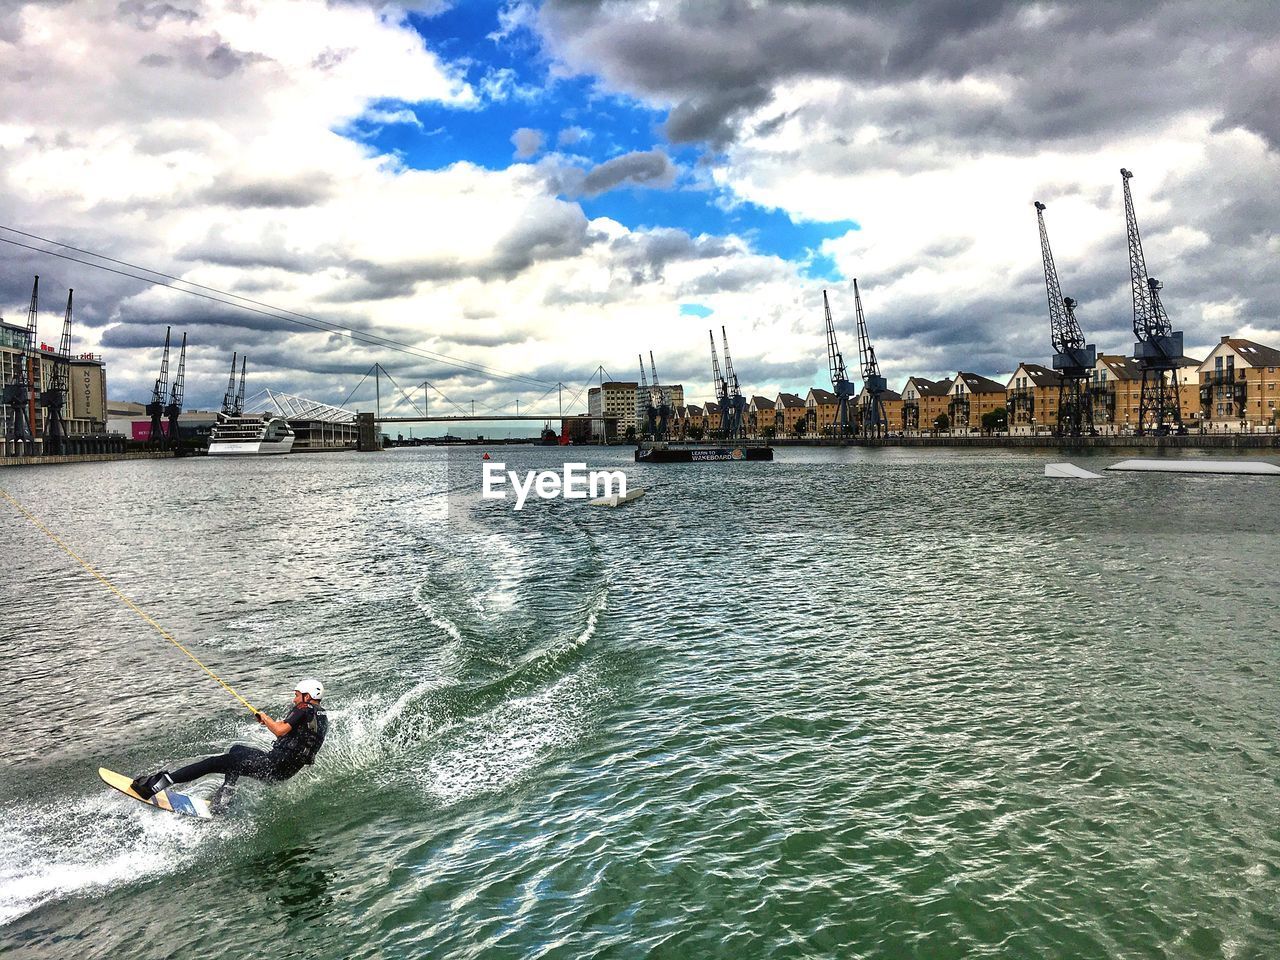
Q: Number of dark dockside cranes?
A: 14